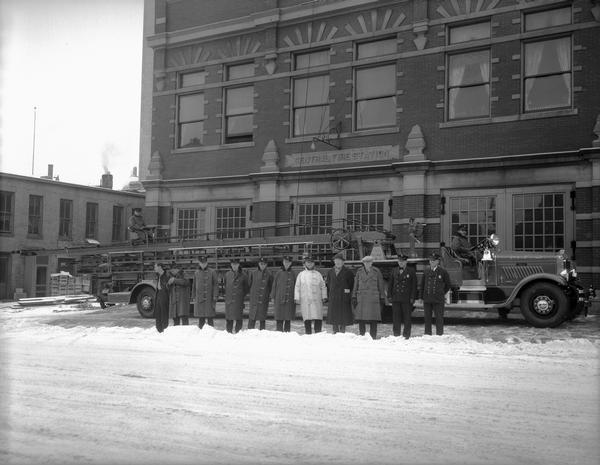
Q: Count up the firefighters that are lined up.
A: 11